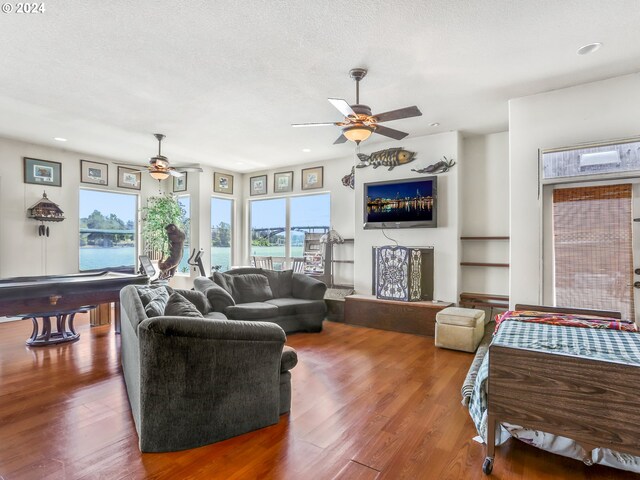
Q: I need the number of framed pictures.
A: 8